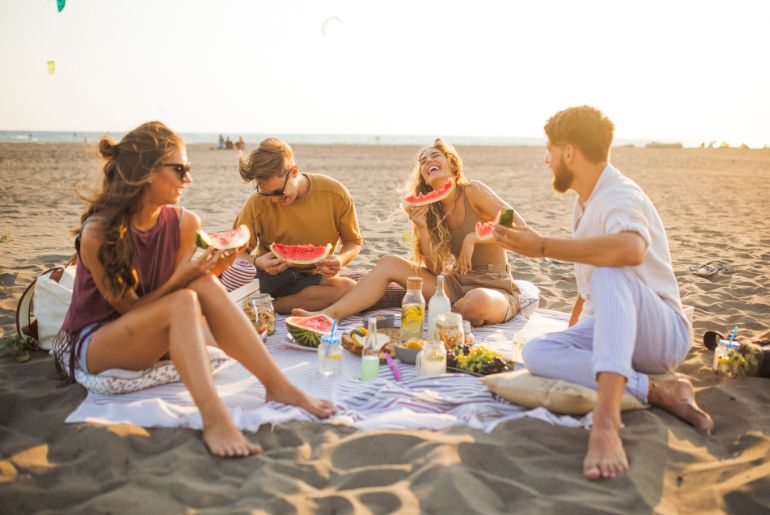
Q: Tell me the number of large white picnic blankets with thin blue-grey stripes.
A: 1